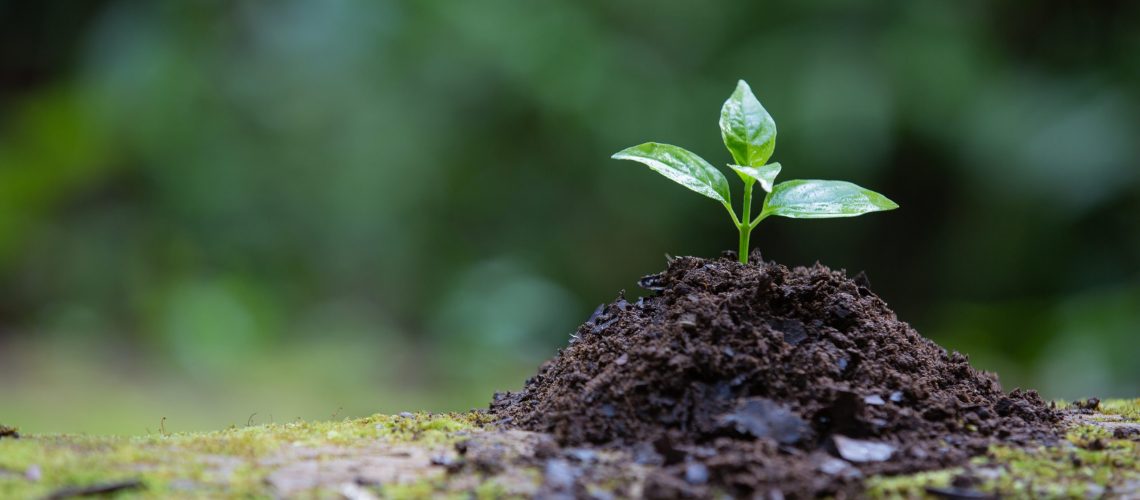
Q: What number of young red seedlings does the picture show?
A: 0